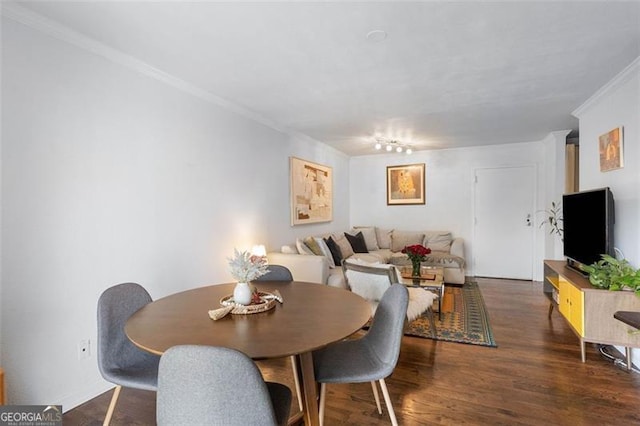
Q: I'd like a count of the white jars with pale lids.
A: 0